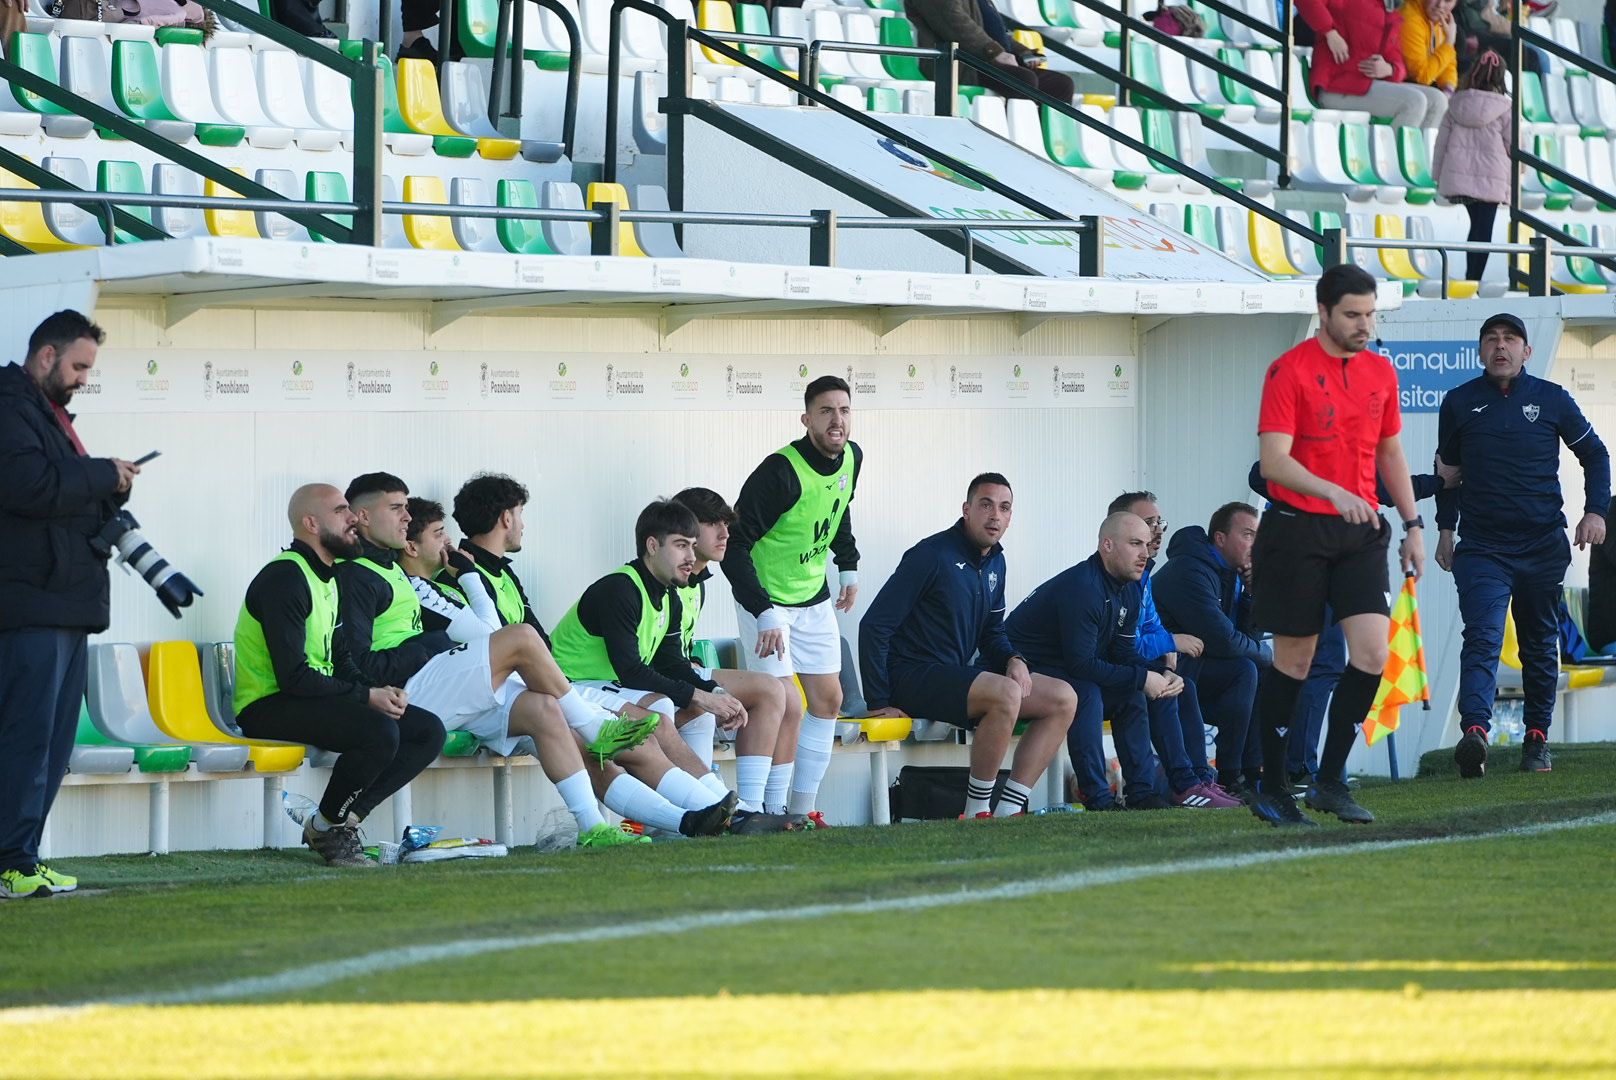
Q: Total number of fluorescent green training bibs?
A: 7